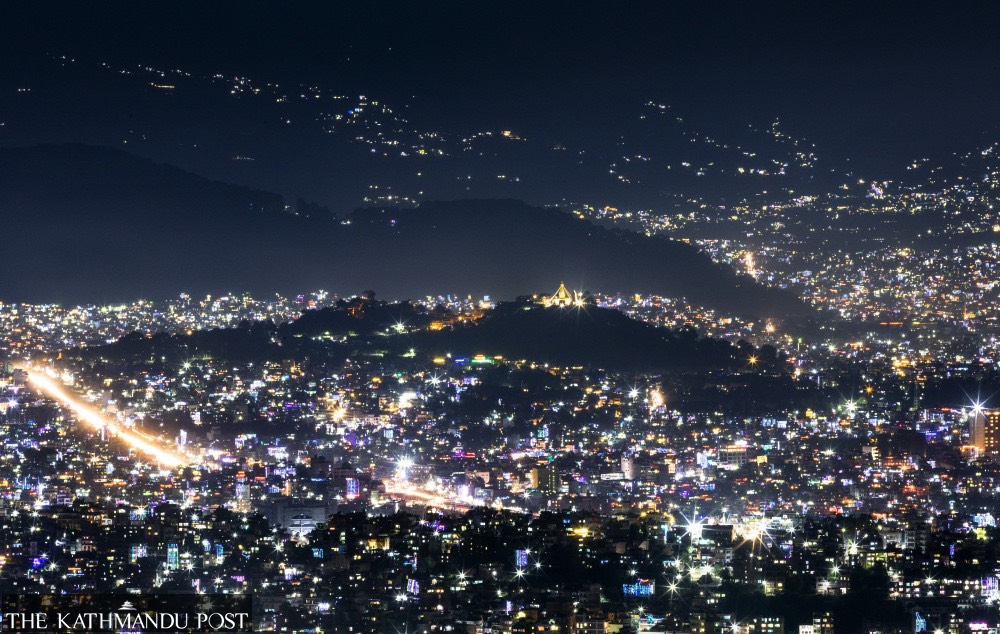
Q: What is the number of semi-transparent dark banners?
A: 1